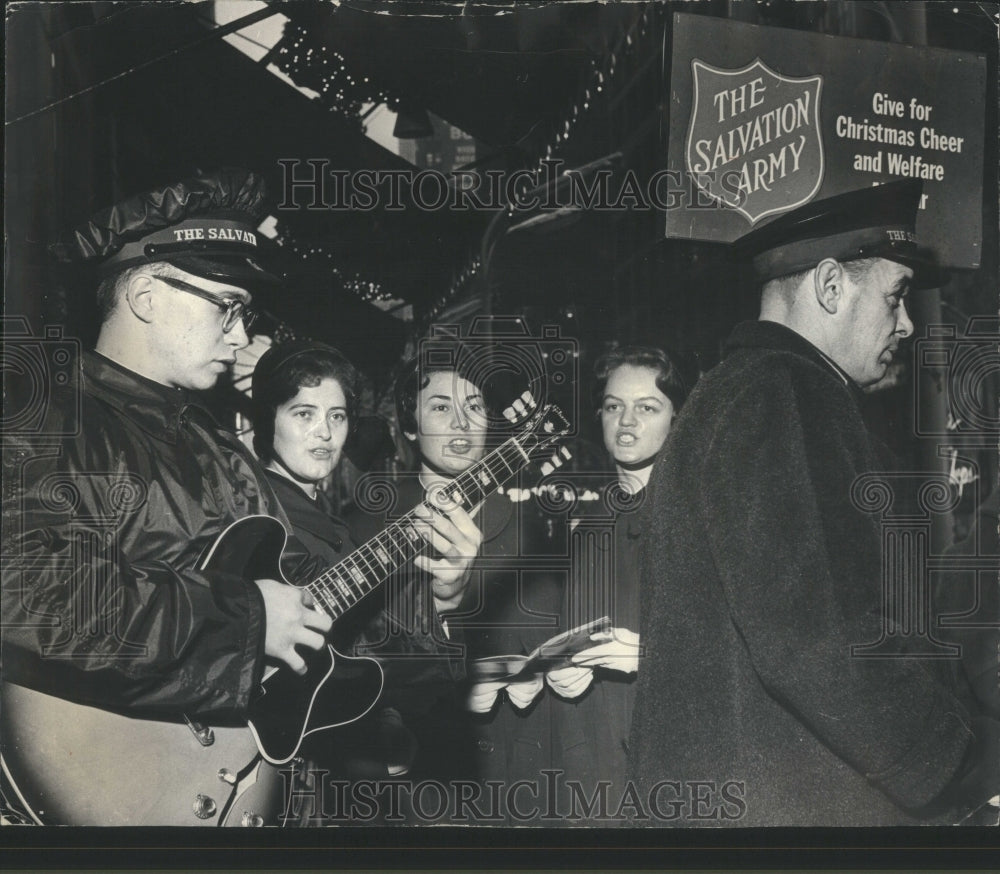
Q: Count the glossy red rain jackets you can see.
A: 0